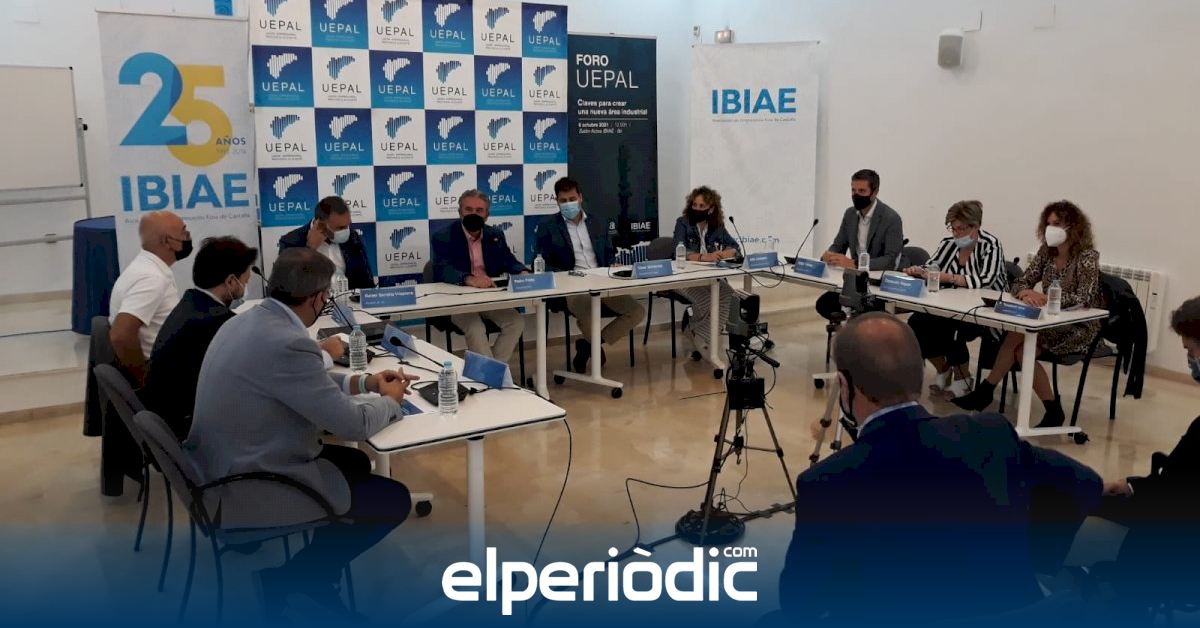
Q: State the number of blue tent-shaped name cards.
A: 10